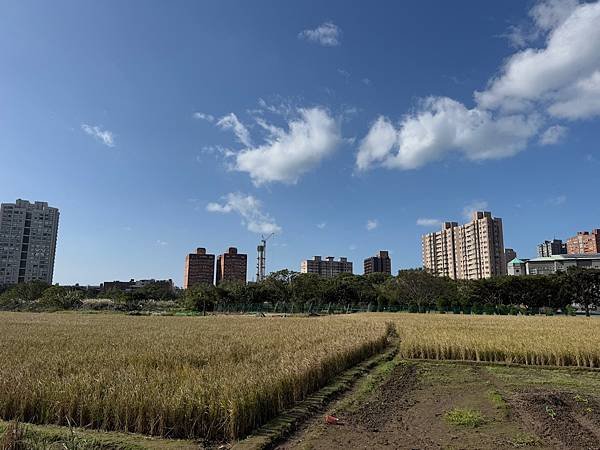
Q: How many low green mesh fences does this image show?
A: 1